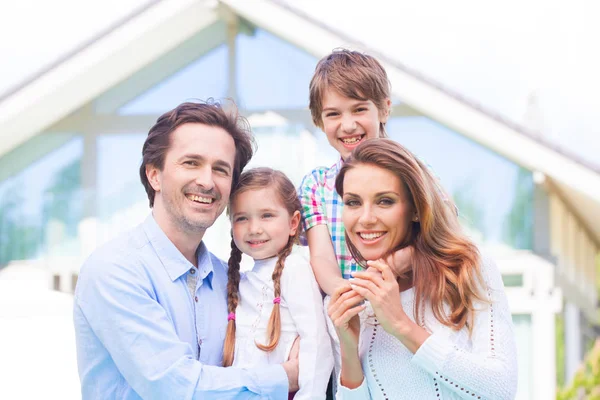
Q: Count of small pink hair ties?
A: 2